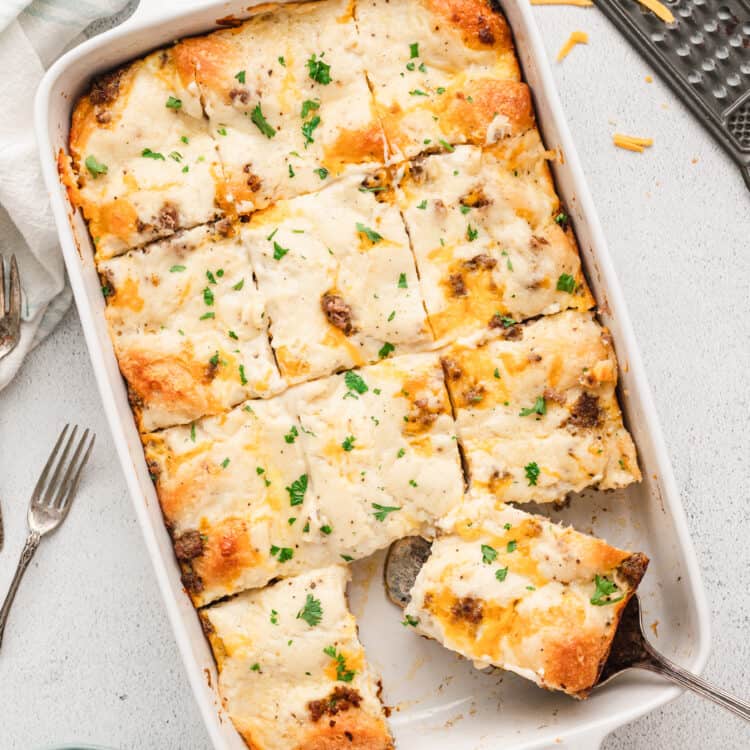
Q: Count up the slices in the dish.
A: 11